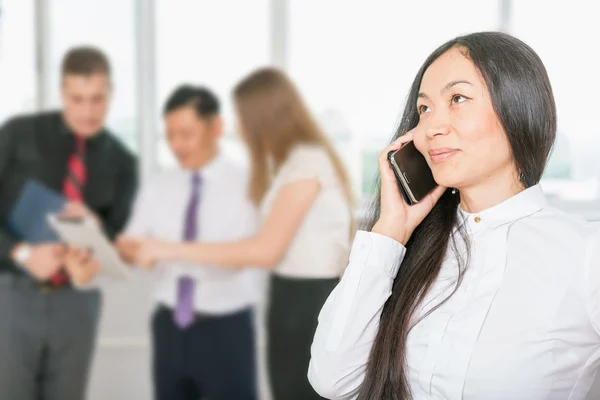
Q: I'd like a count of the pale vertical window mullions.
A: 4